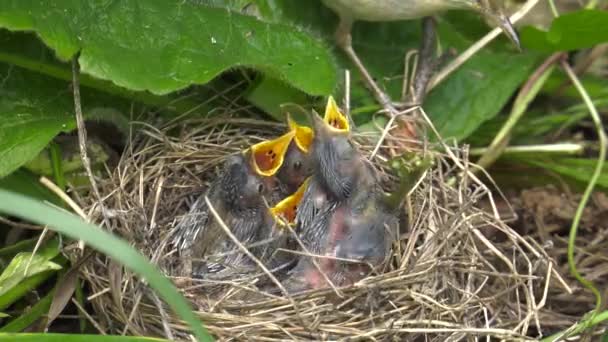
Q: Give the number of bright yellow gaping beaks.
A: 4